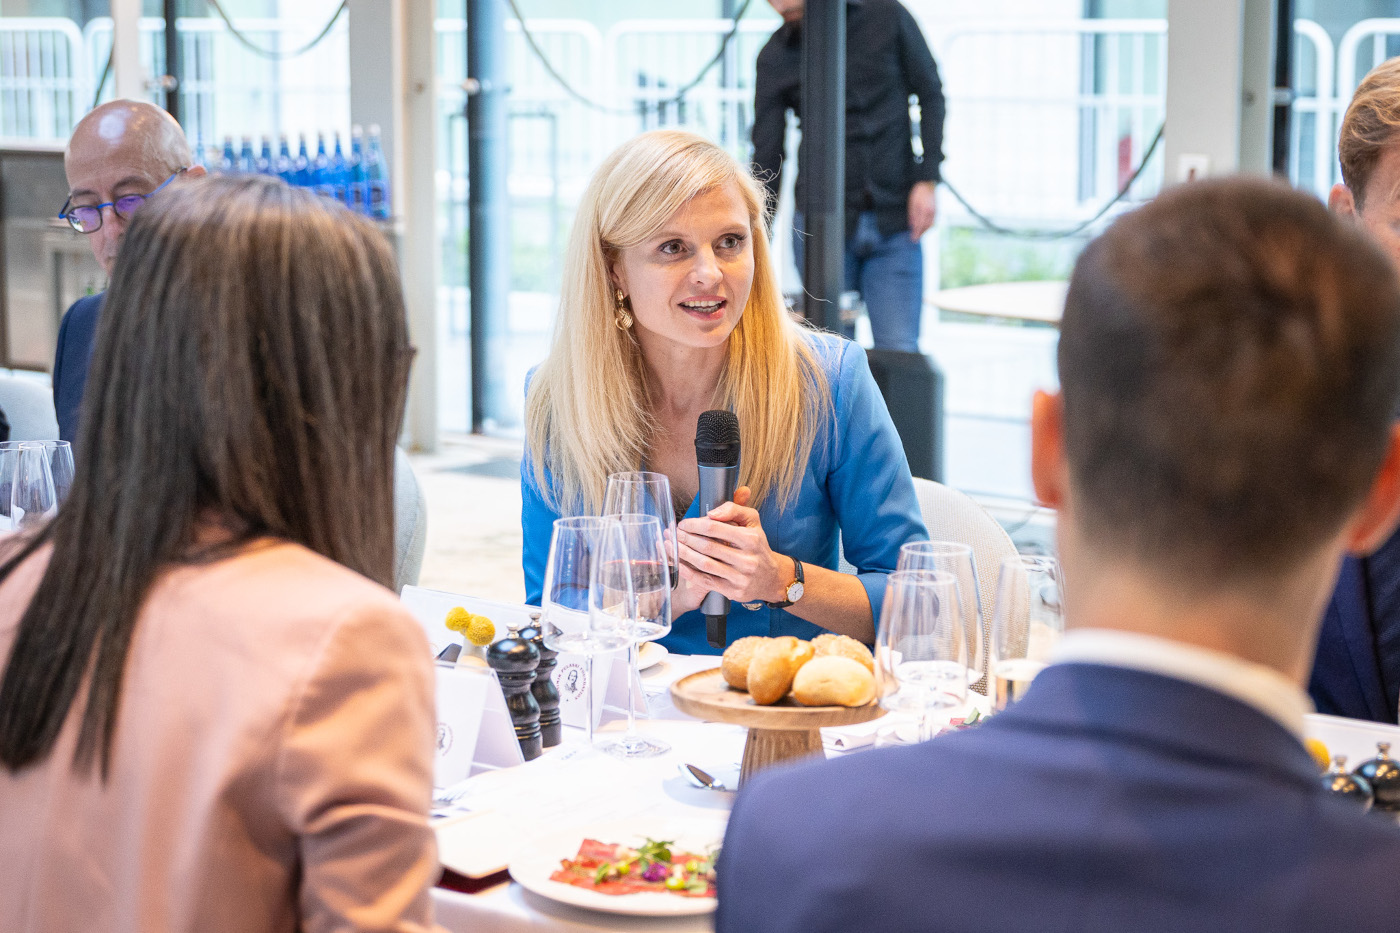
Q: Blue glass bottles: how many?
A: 9